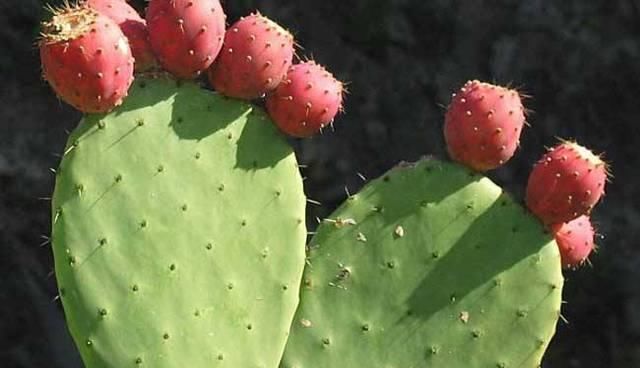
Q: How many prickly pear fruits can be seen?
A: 8